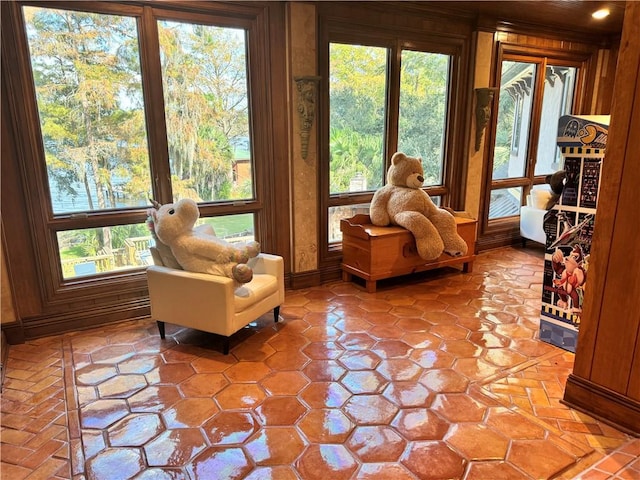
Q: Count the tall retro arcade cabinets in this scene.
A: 1